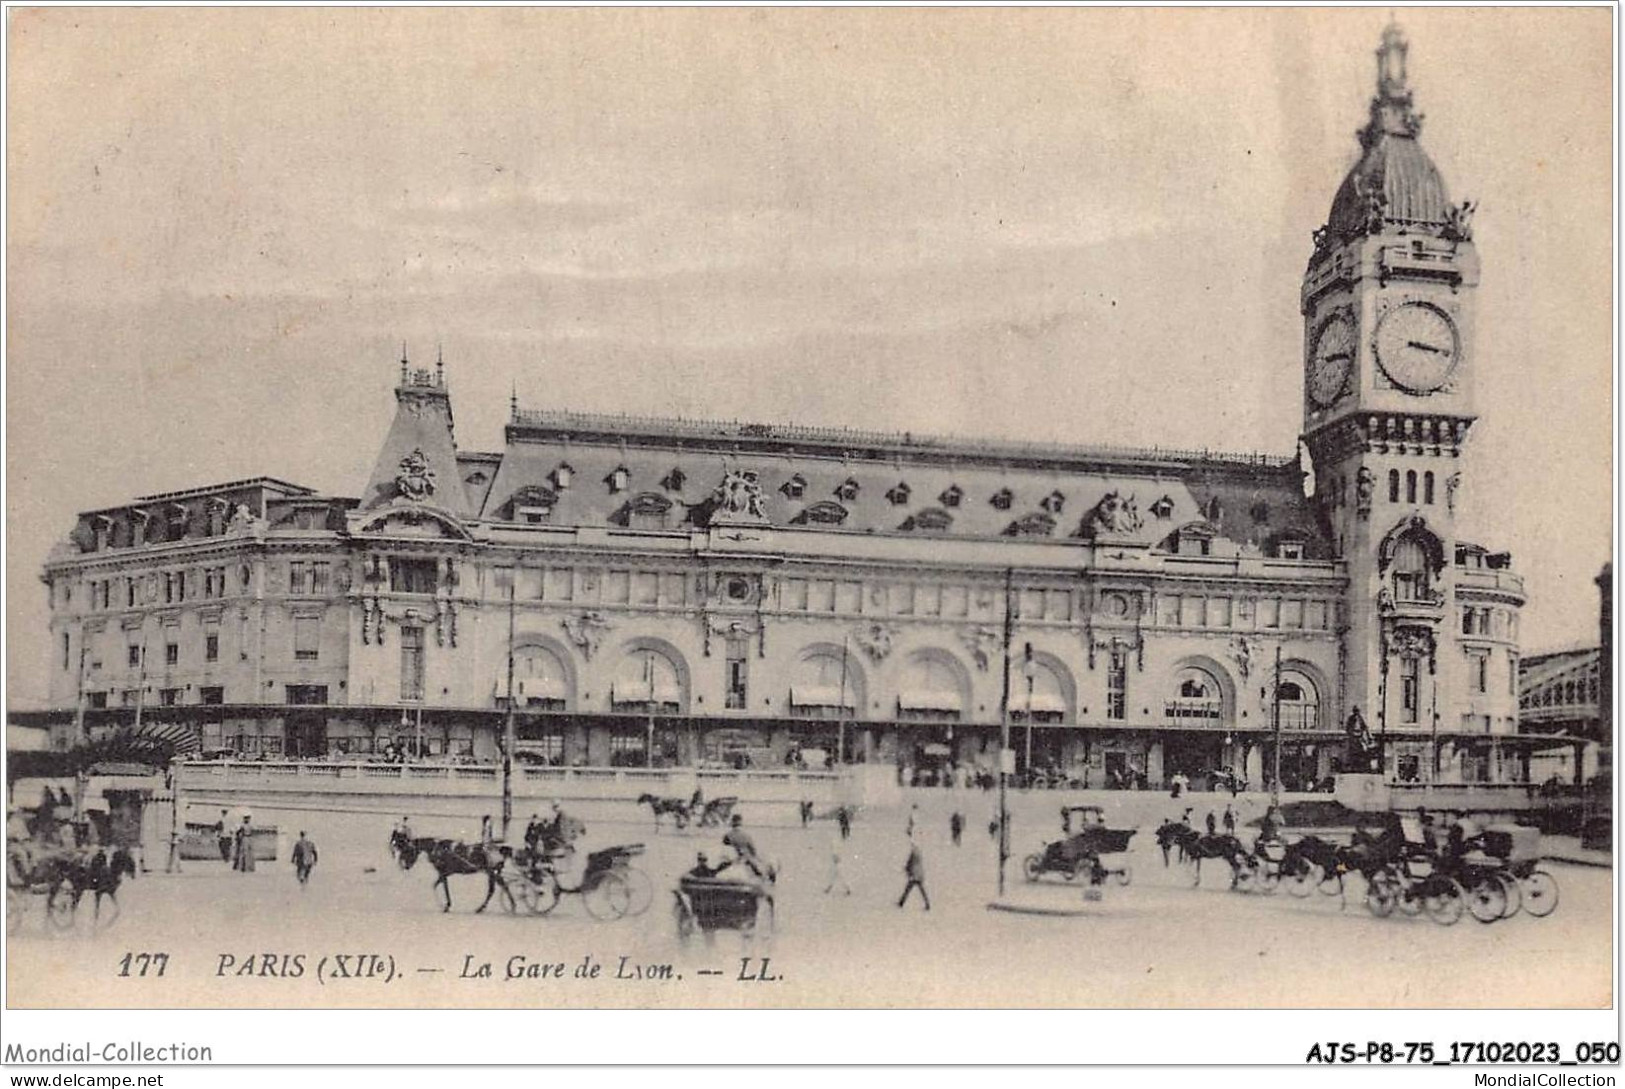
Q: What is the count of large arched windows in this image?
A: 7